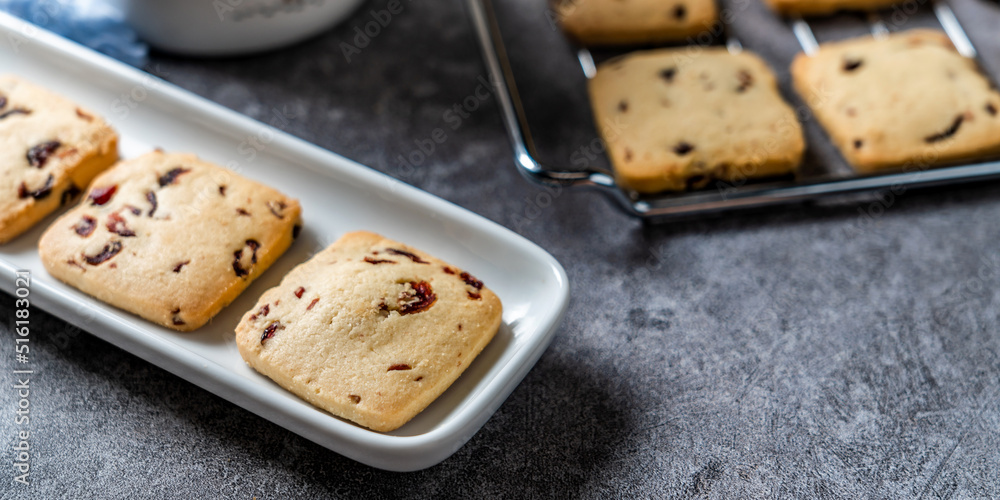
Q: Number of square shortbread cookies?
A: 7